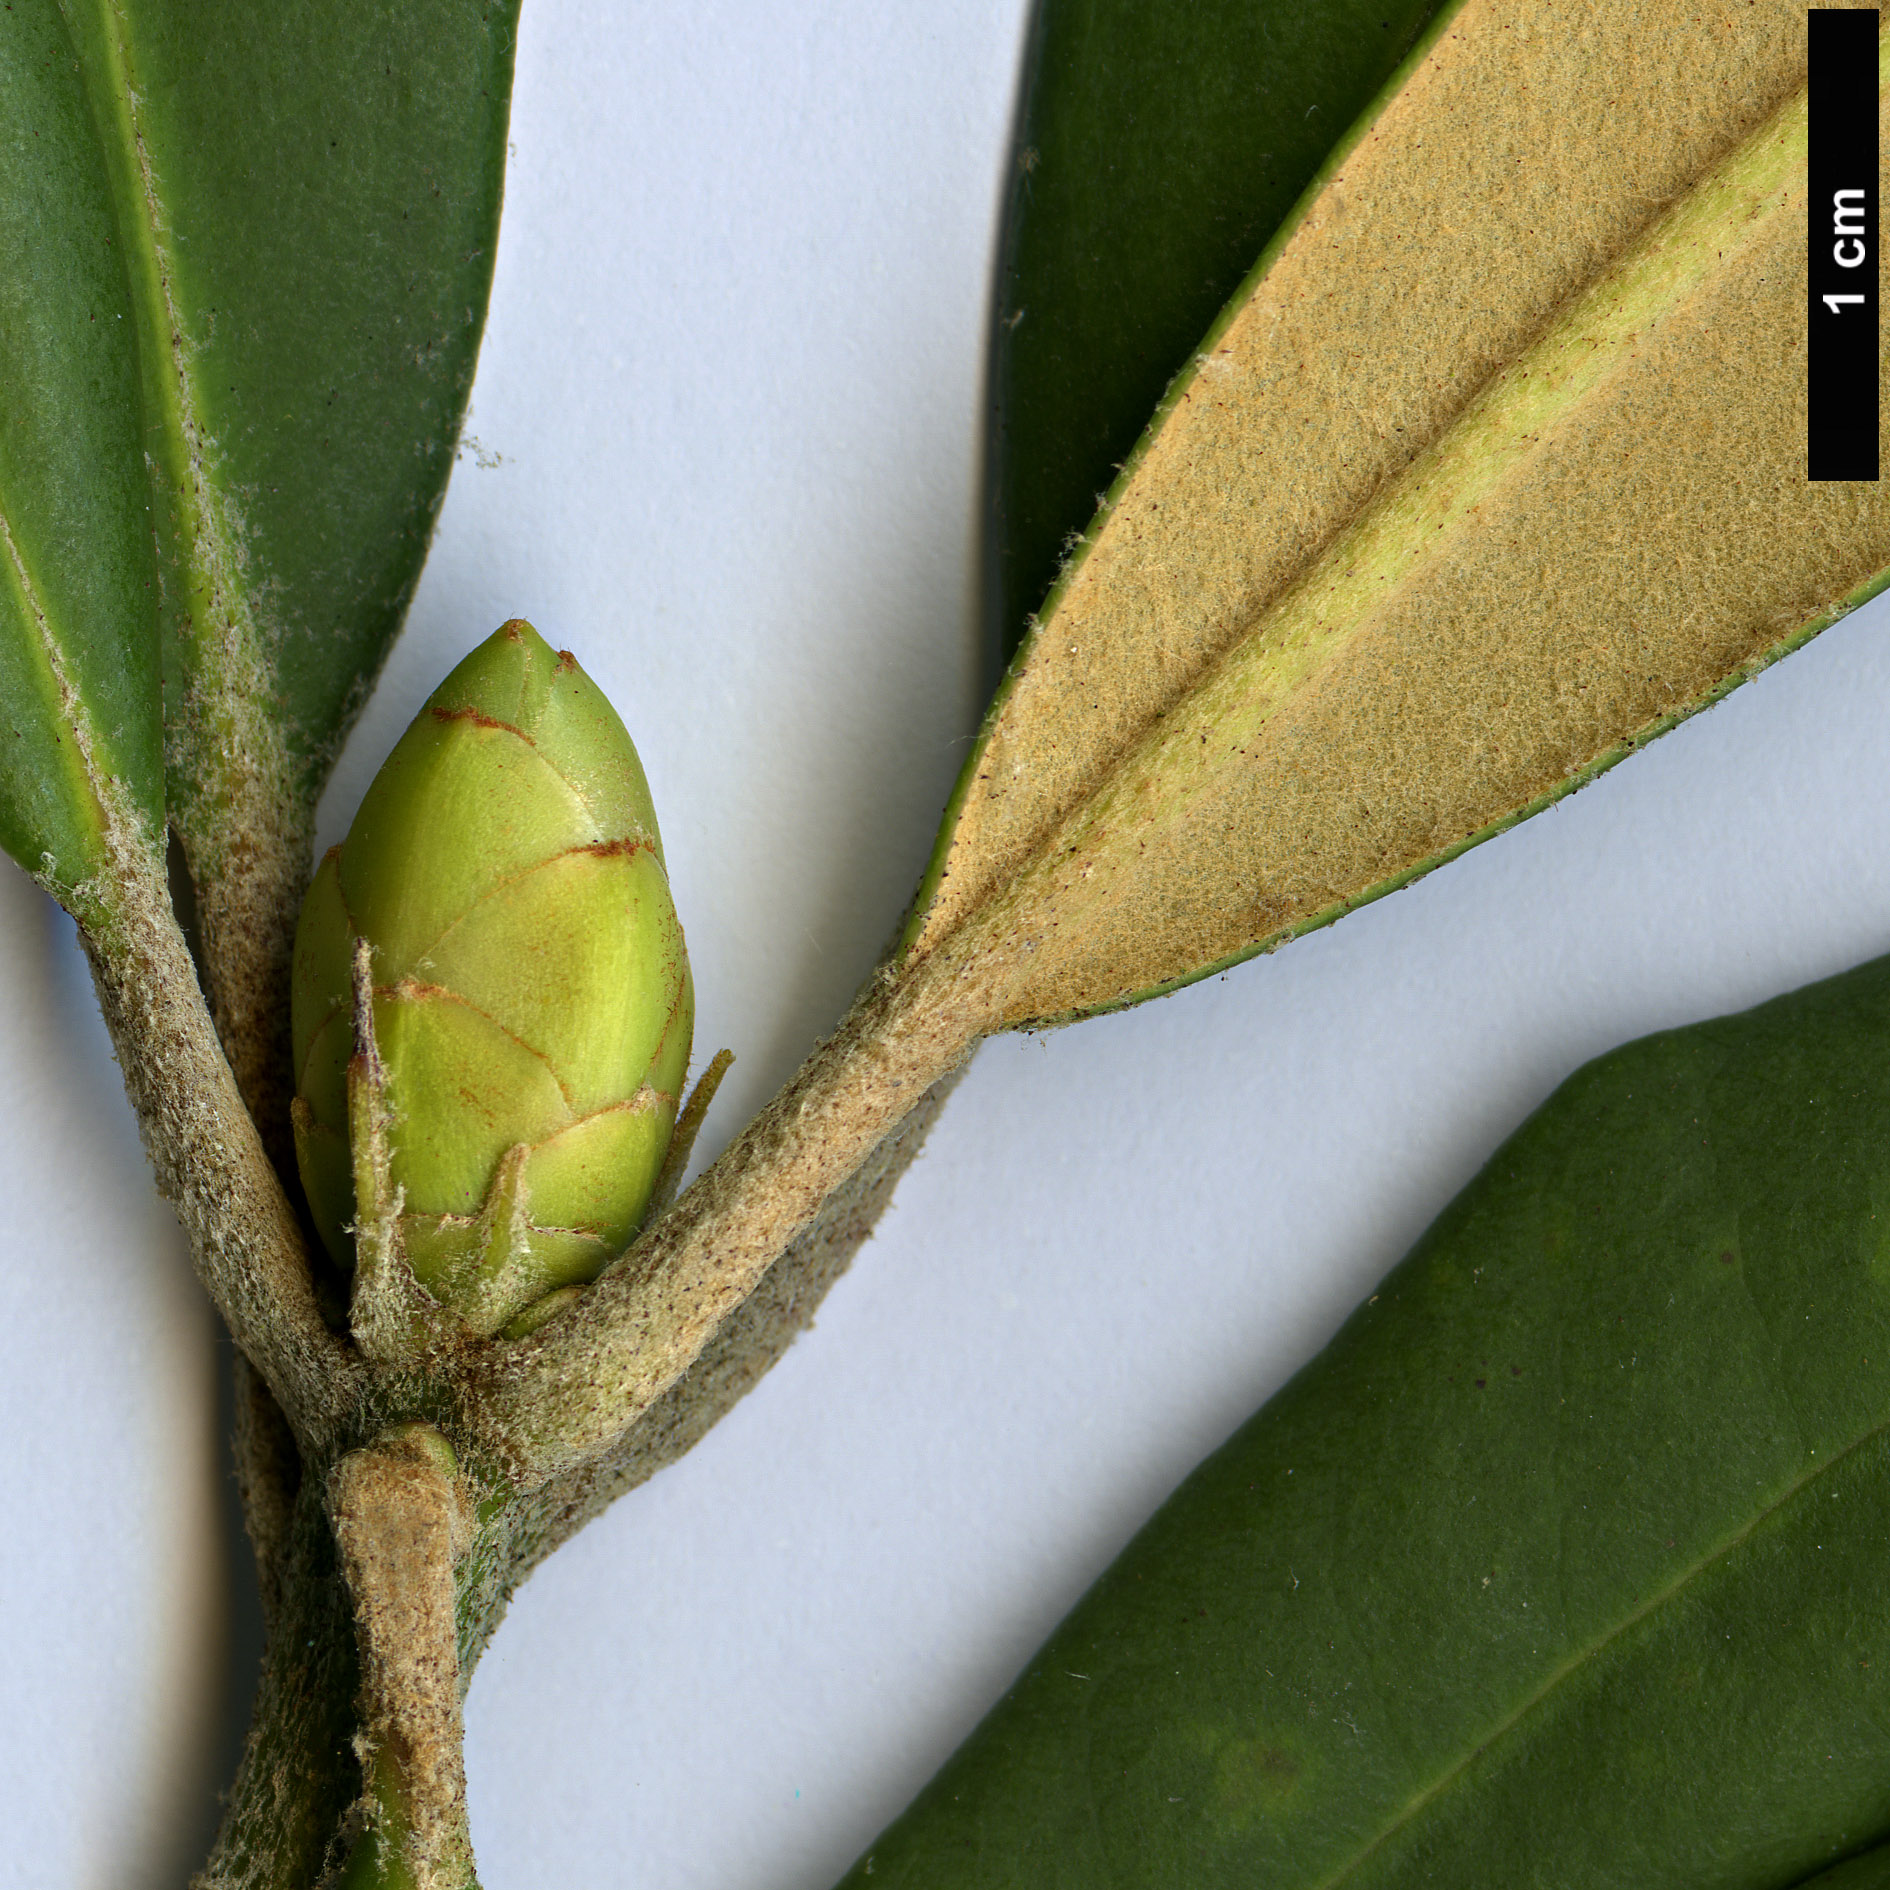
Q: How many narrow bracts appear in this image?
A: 3